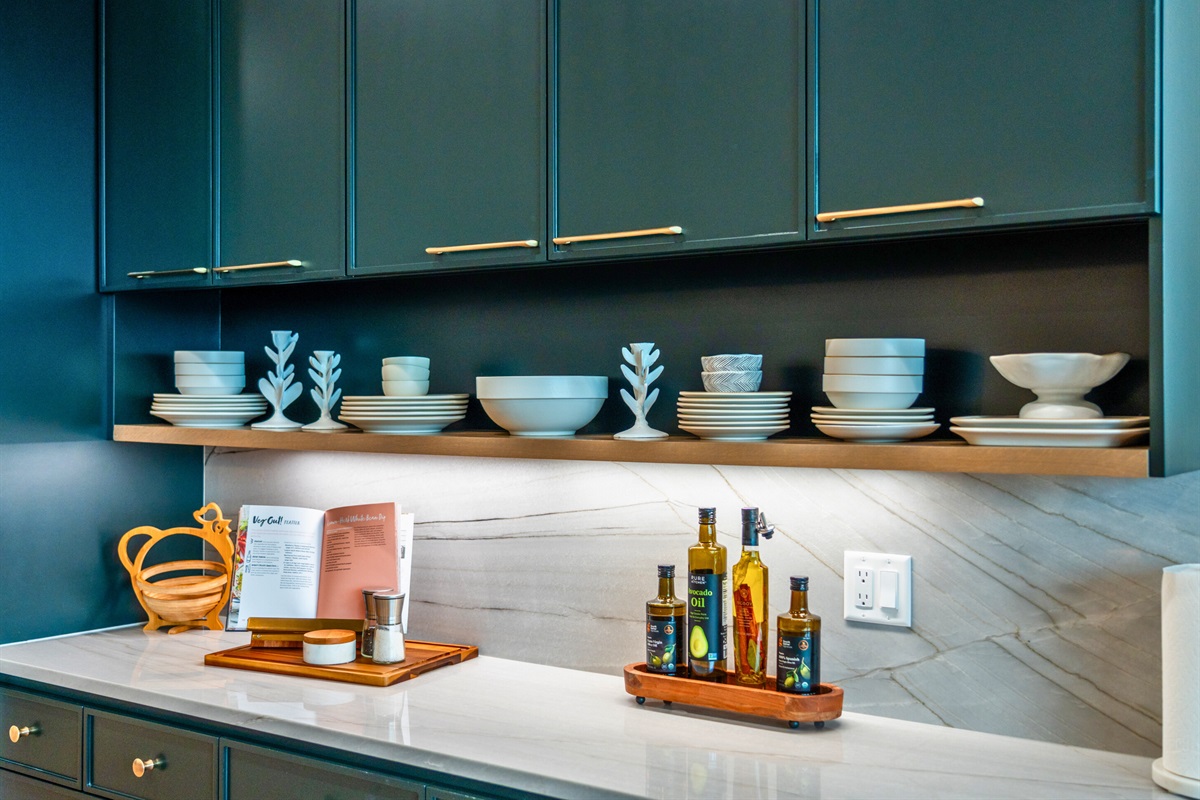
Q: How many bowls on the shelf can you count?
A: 13